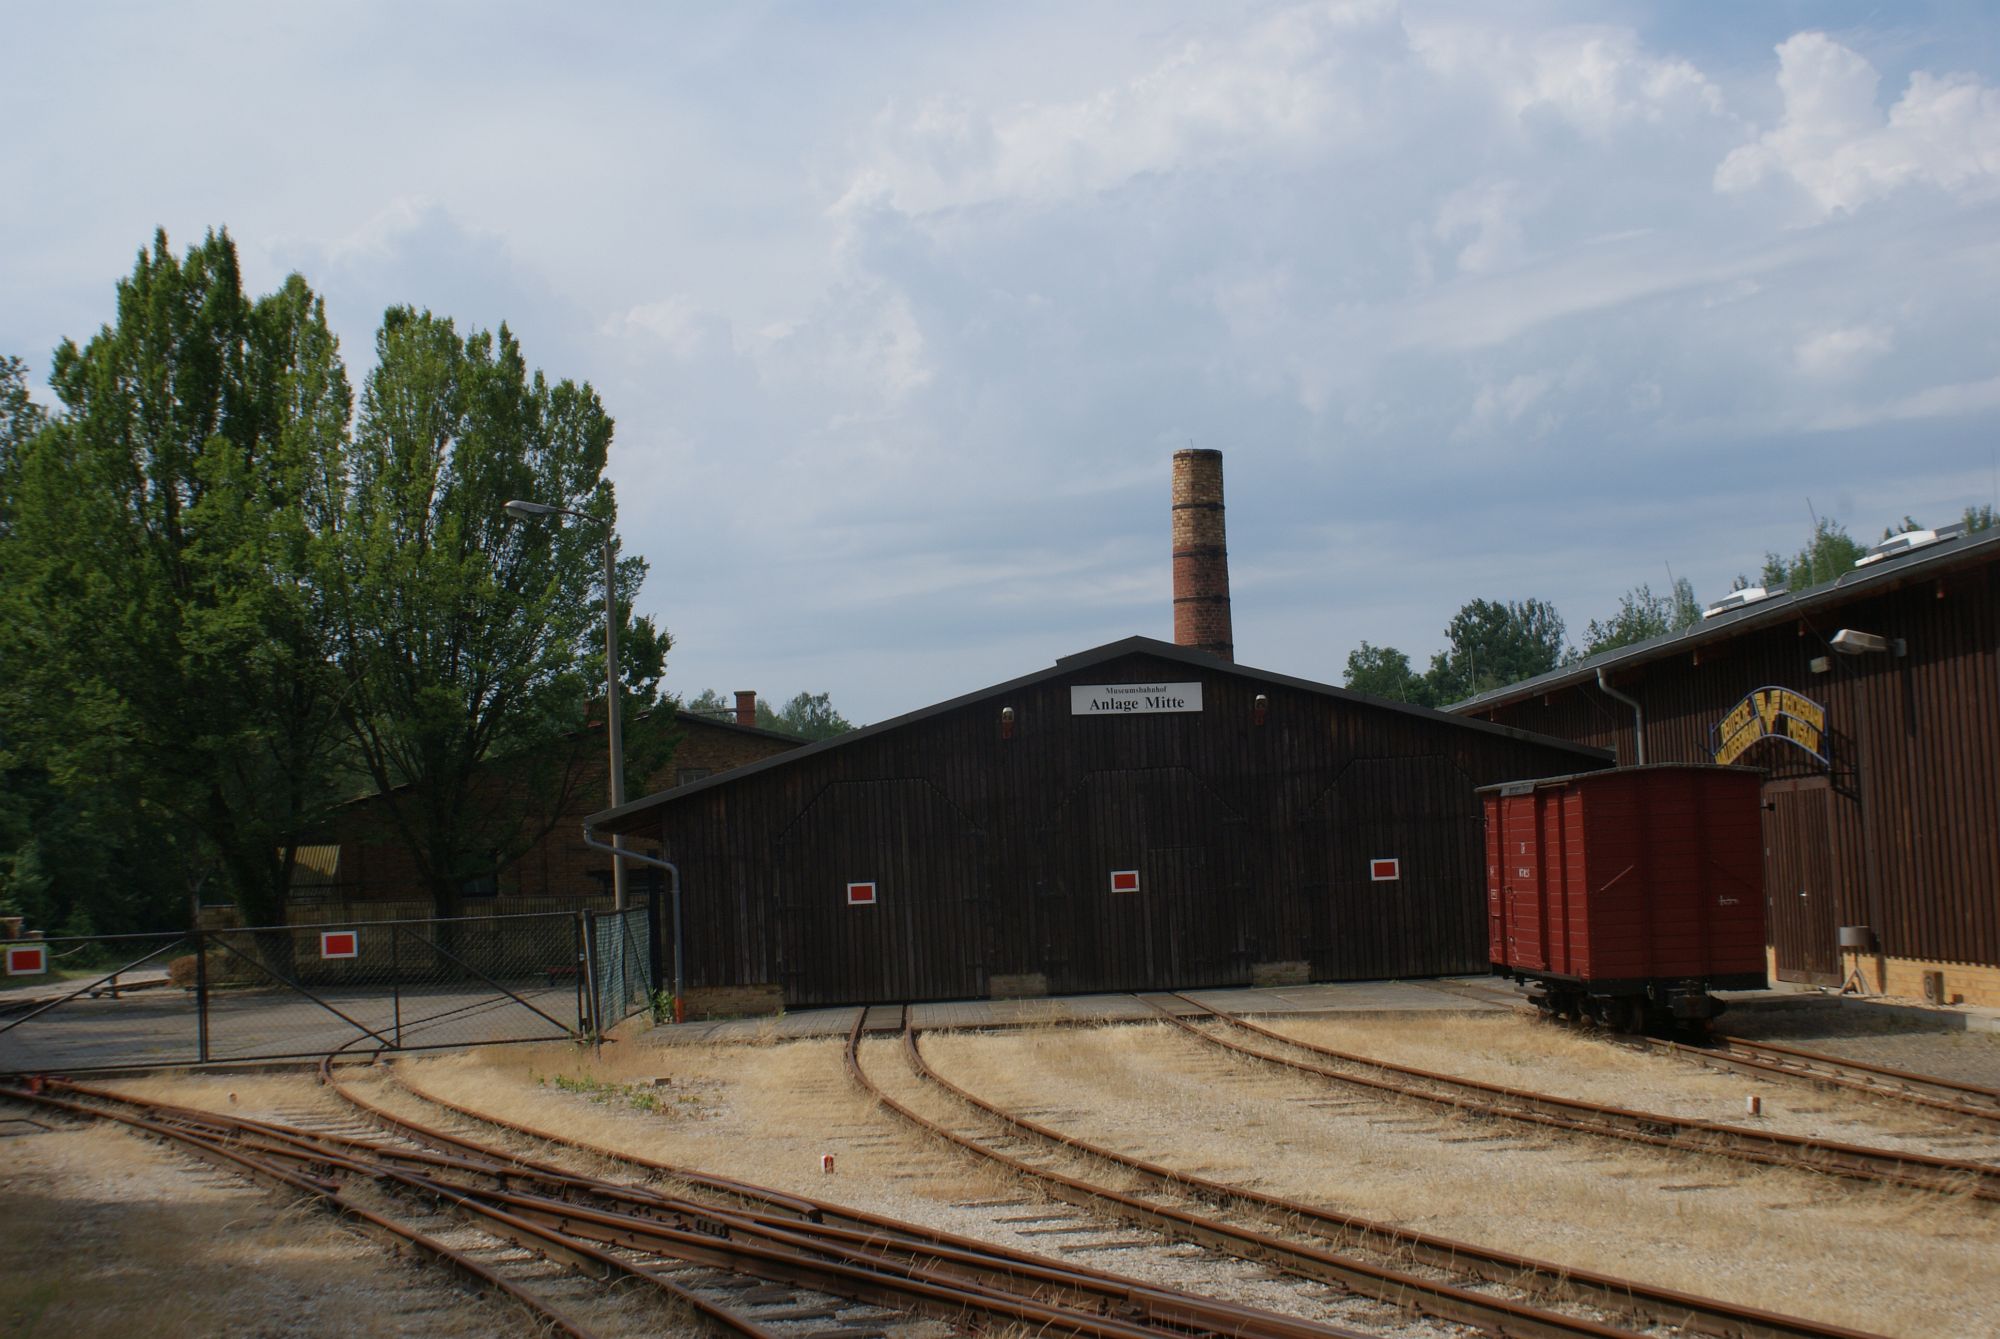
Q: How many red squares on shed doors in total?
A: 3